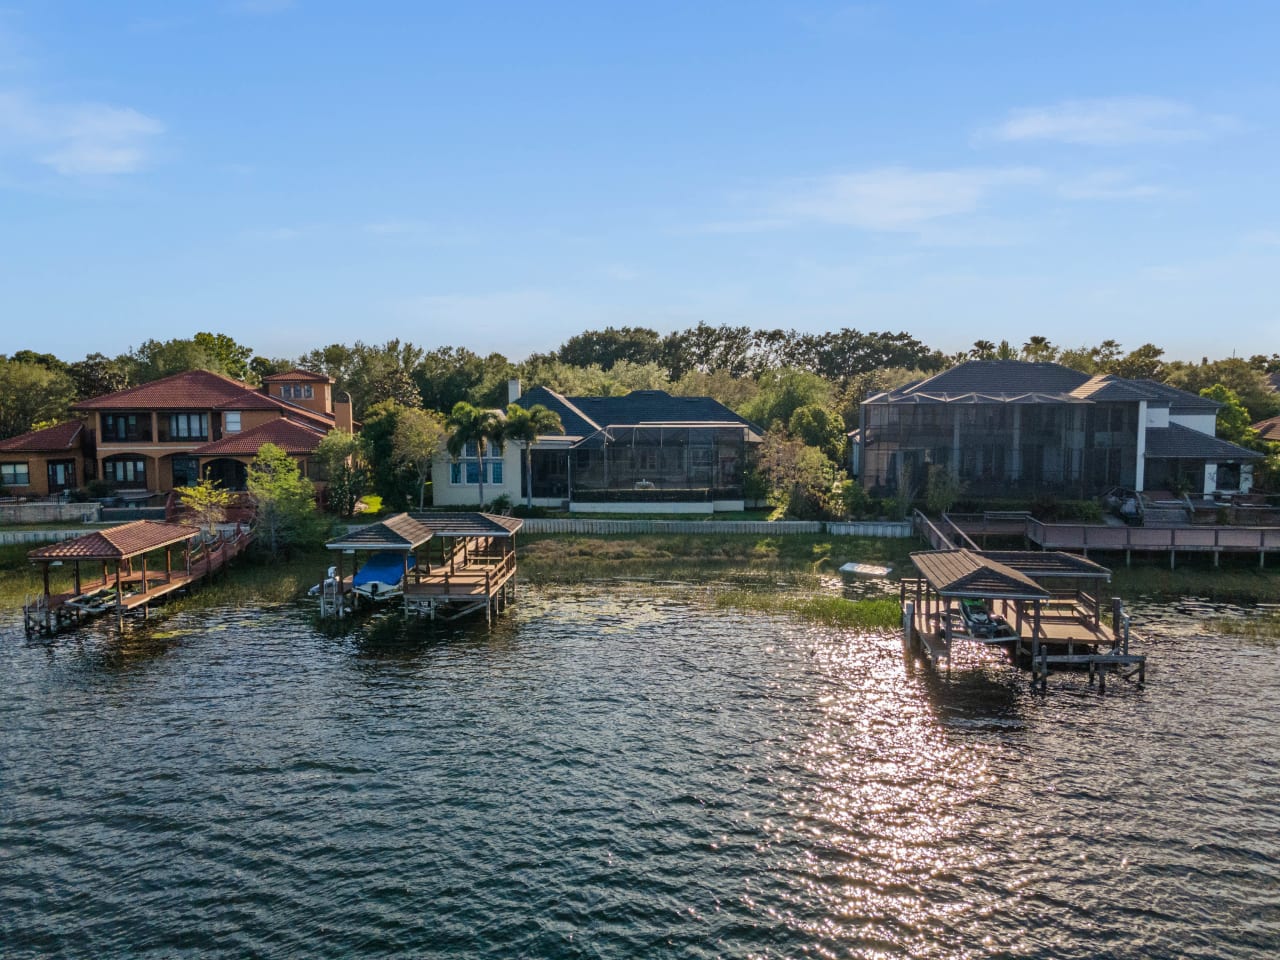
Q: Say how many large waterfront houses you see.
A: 3